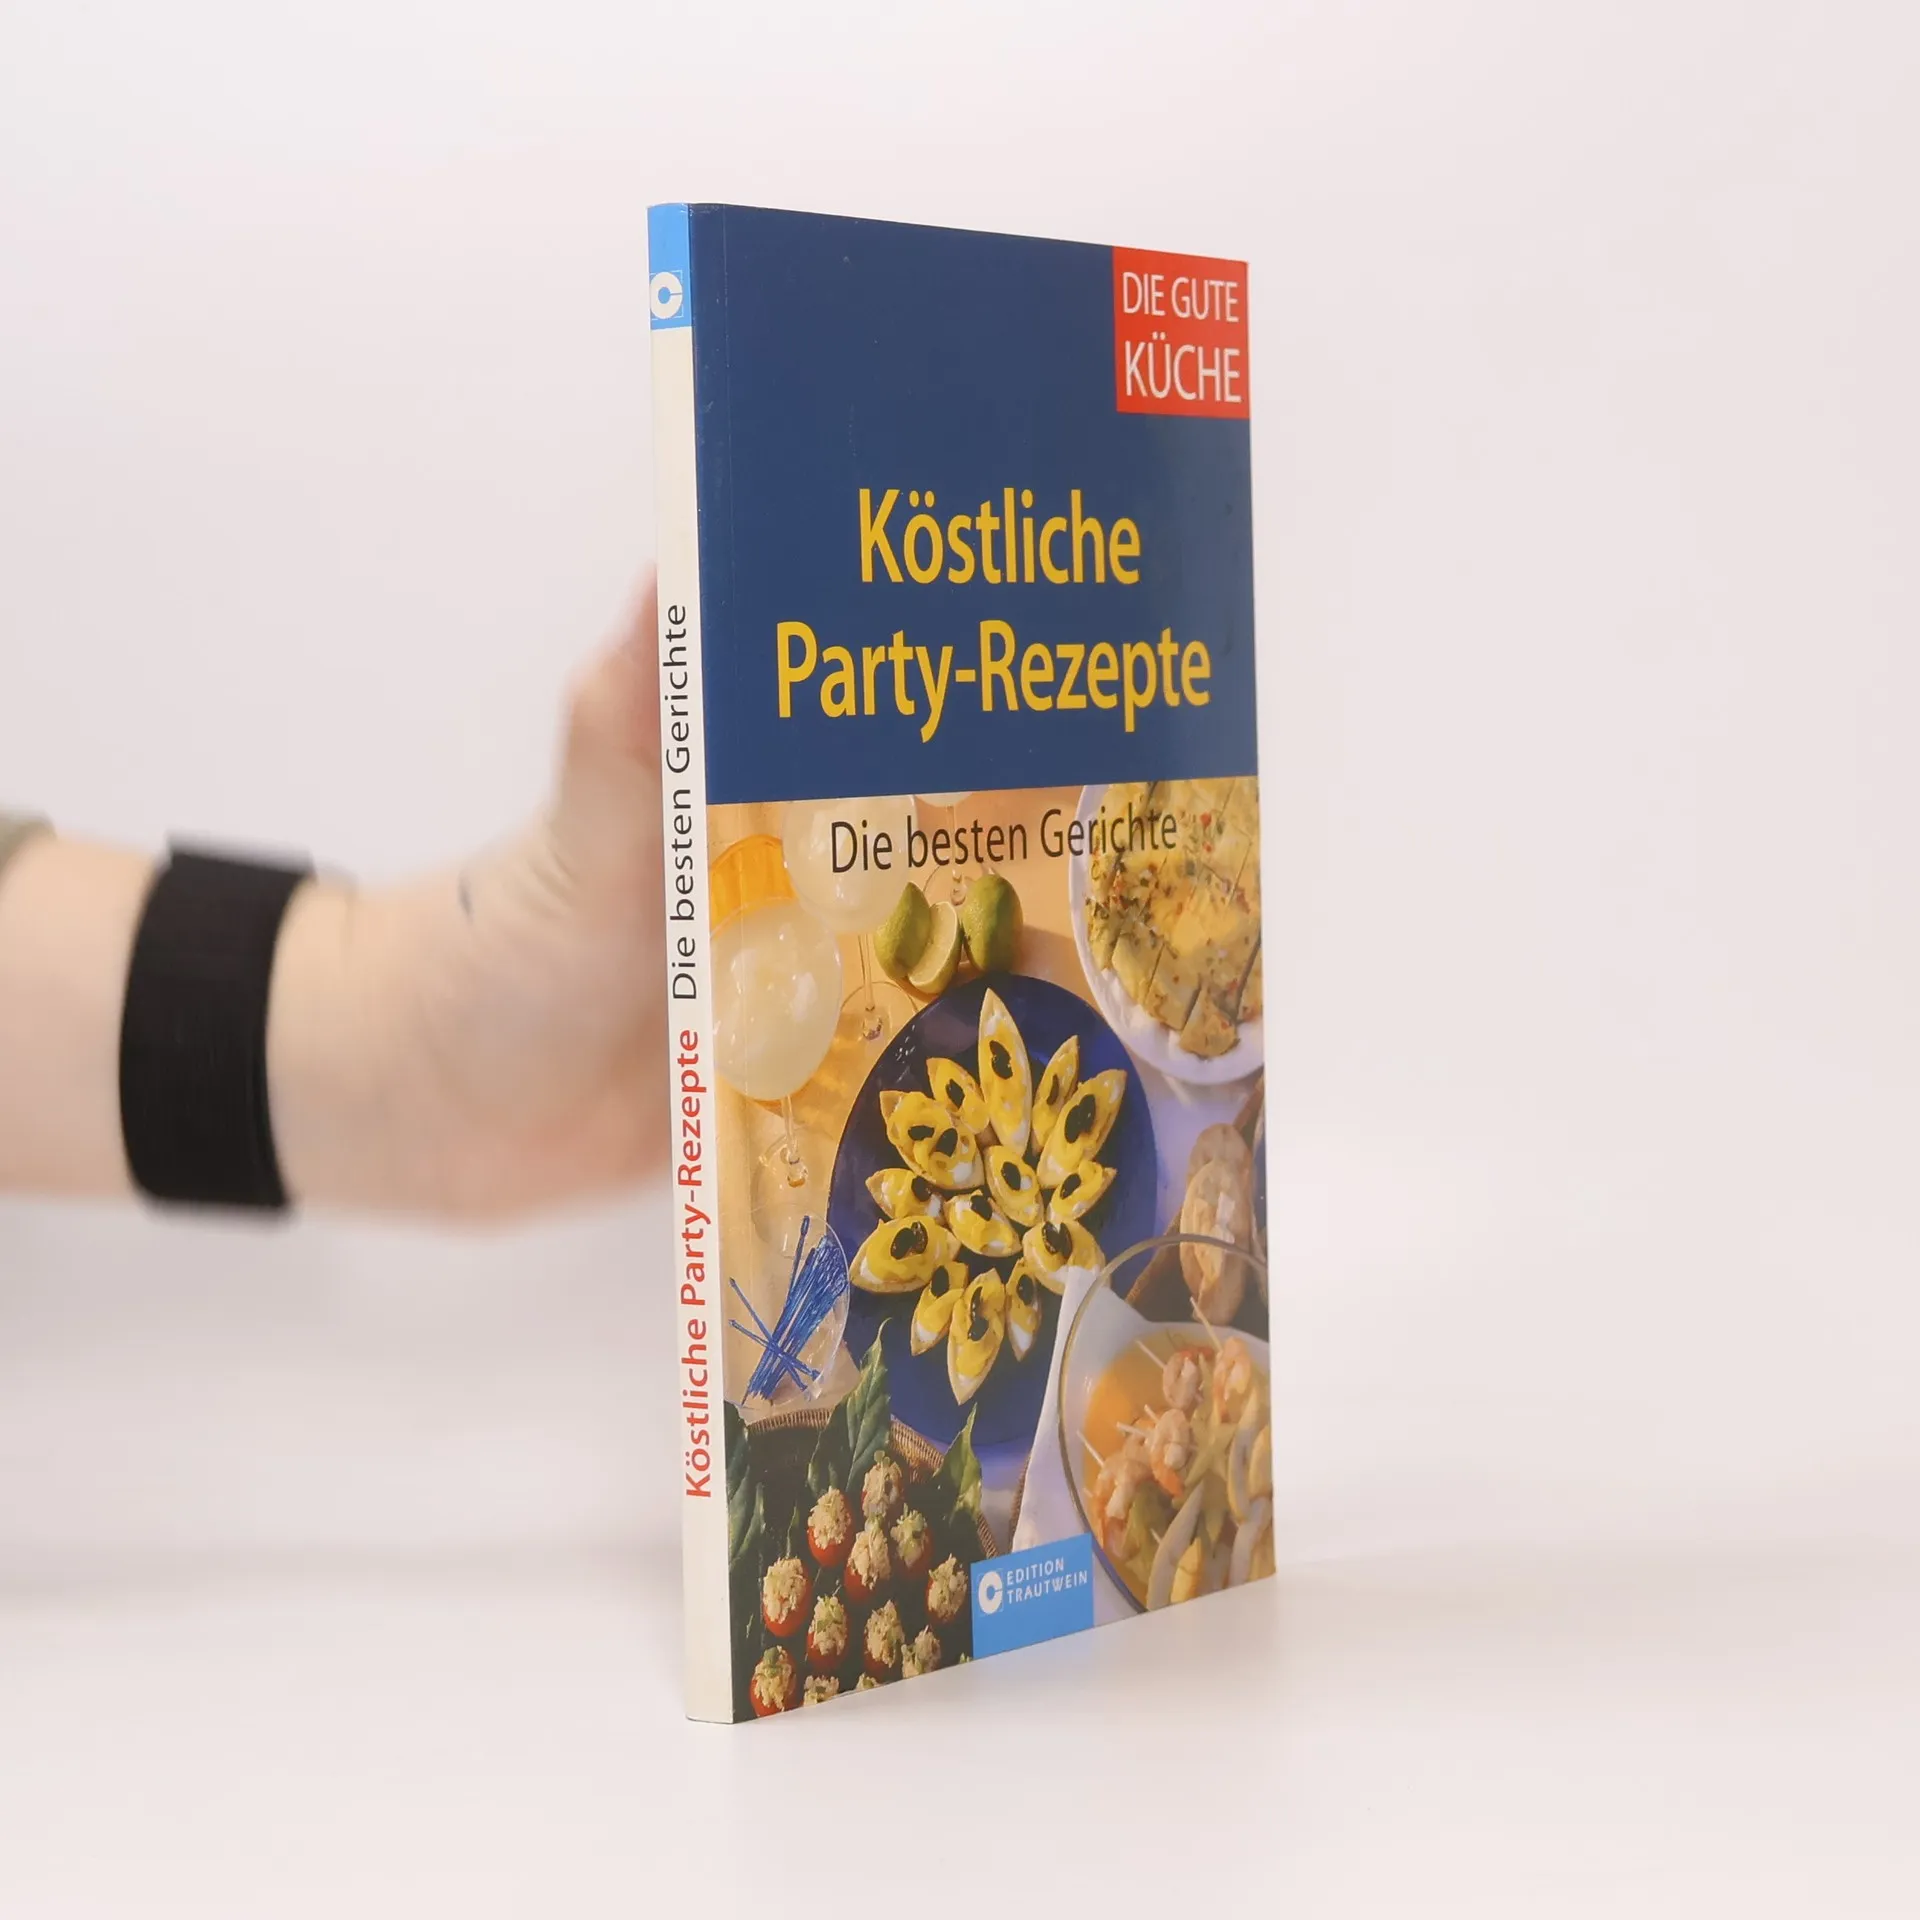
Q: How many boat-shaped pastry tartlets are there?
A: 14